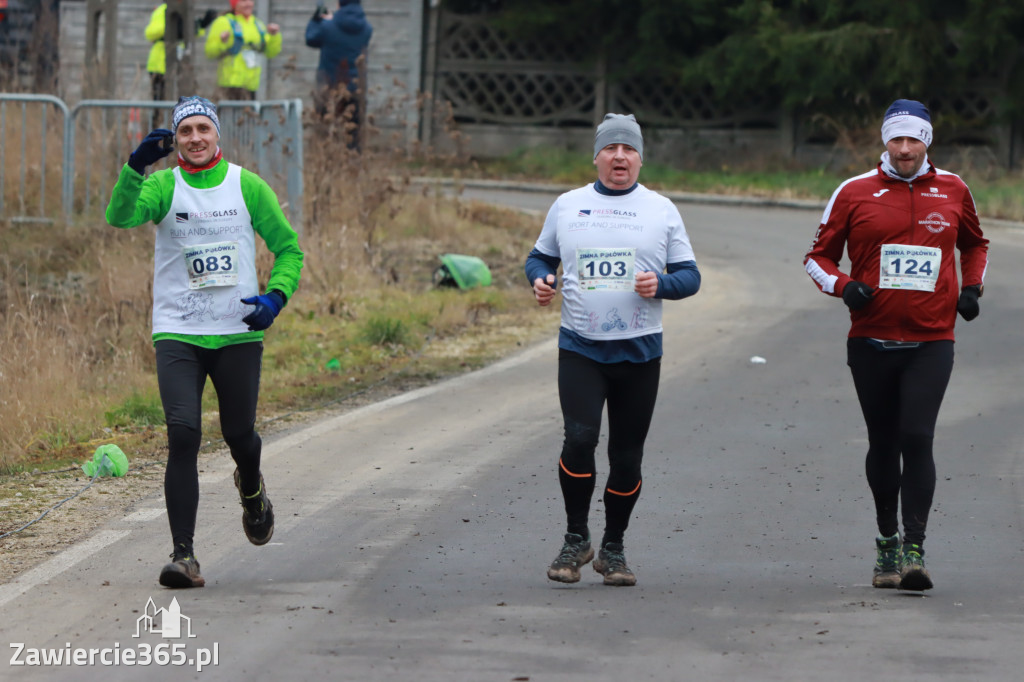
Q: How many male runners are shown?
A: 3